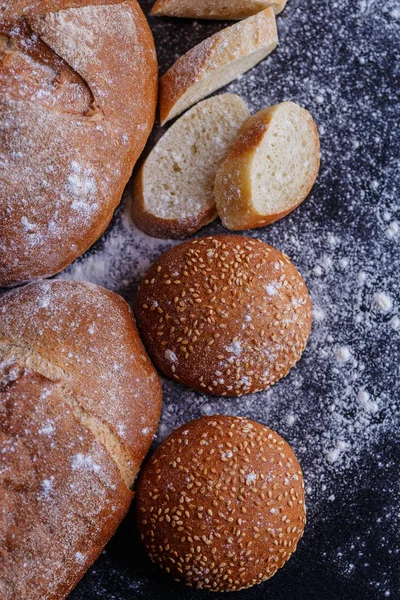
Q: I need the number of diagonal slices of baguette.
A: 4